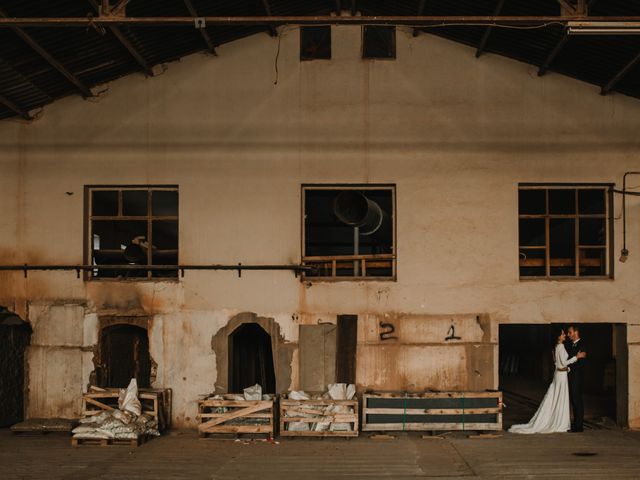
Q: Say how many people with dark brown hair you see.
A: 2